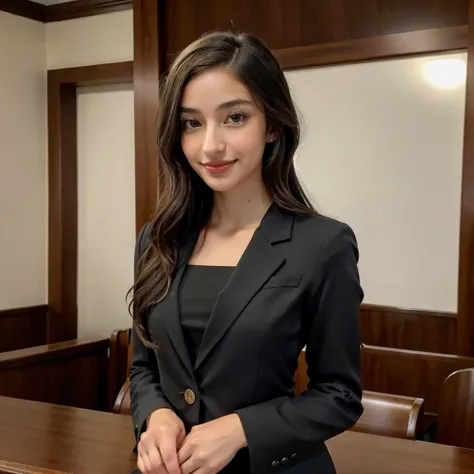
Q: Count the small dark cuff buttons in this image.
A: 3